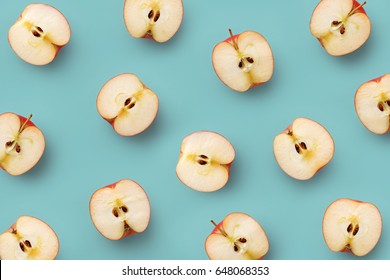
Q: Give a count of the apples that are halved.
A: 13